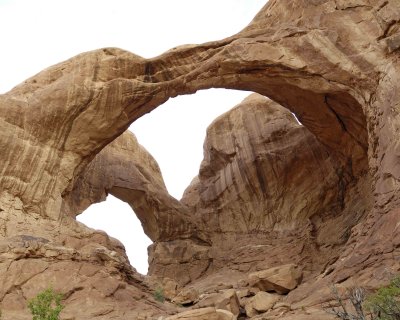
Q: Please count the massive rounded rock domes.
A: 1